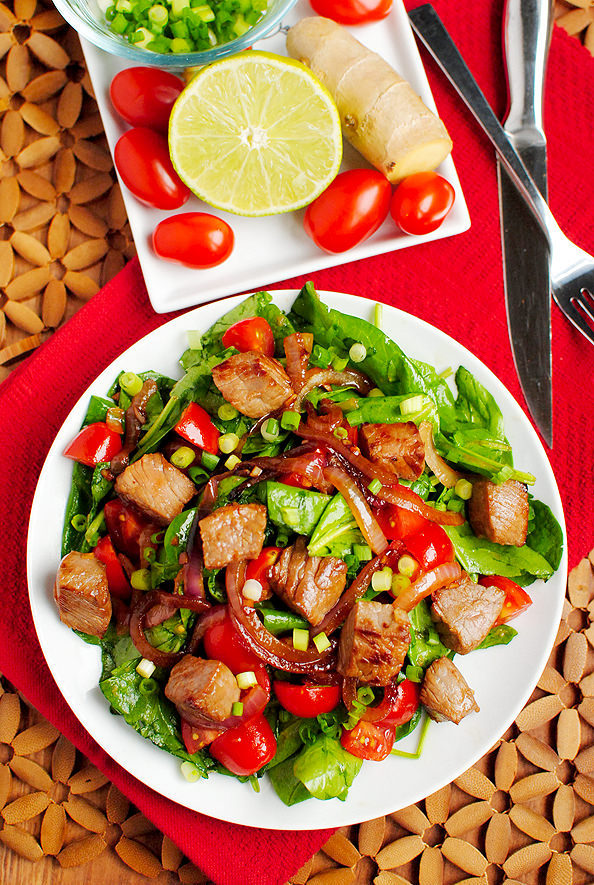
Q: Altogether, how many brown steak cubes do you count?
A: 11